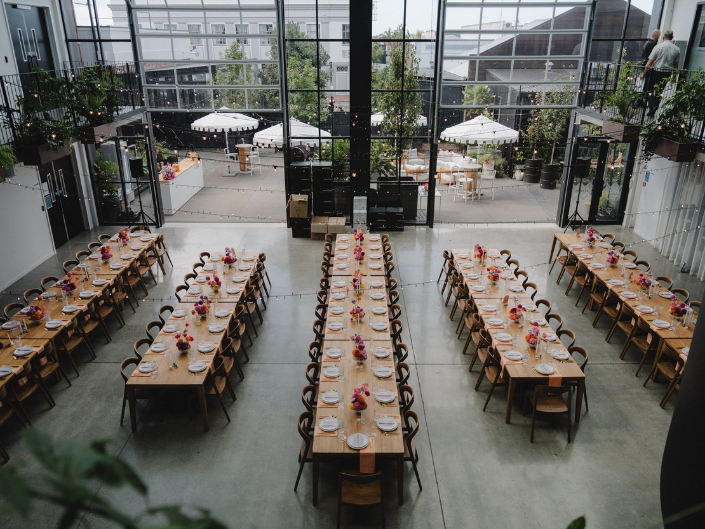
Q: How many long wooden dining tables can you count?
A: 5